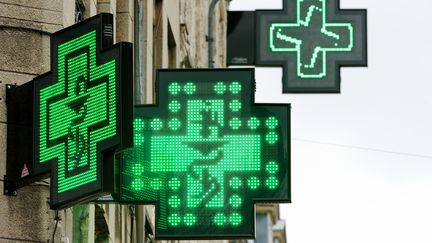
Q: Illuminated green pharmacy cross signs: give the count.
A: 3